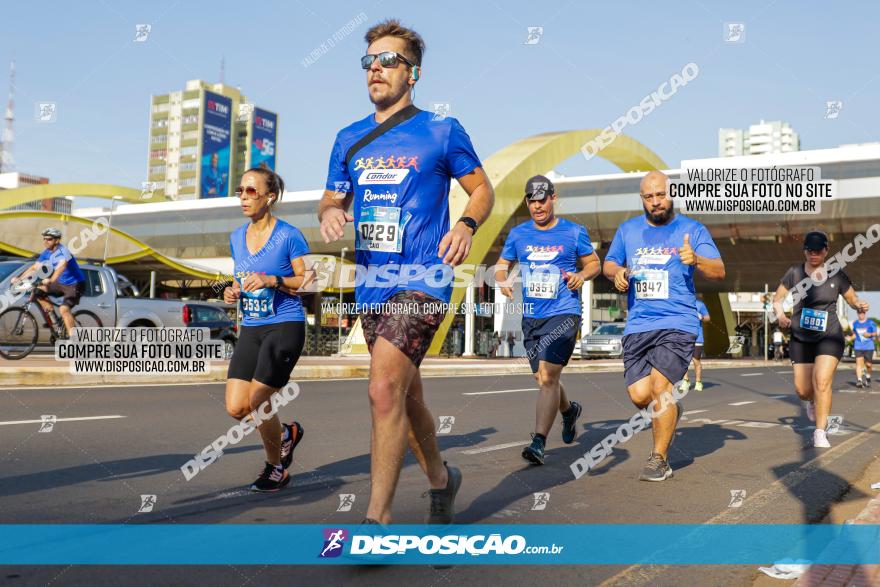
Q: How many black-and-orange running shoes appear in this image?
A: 2